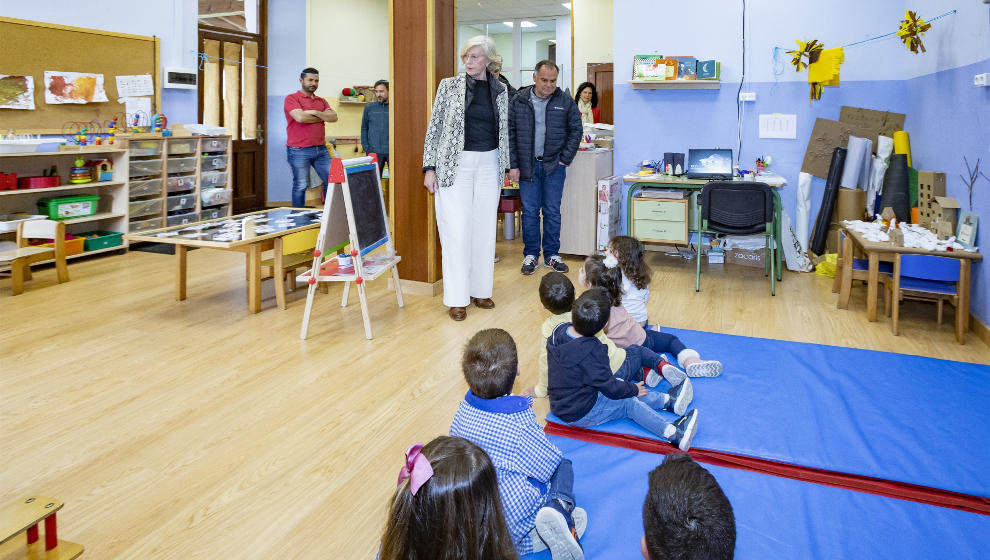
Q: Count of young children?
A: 7